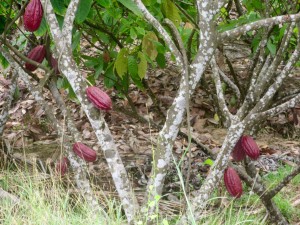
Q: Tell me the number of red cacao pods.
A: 9